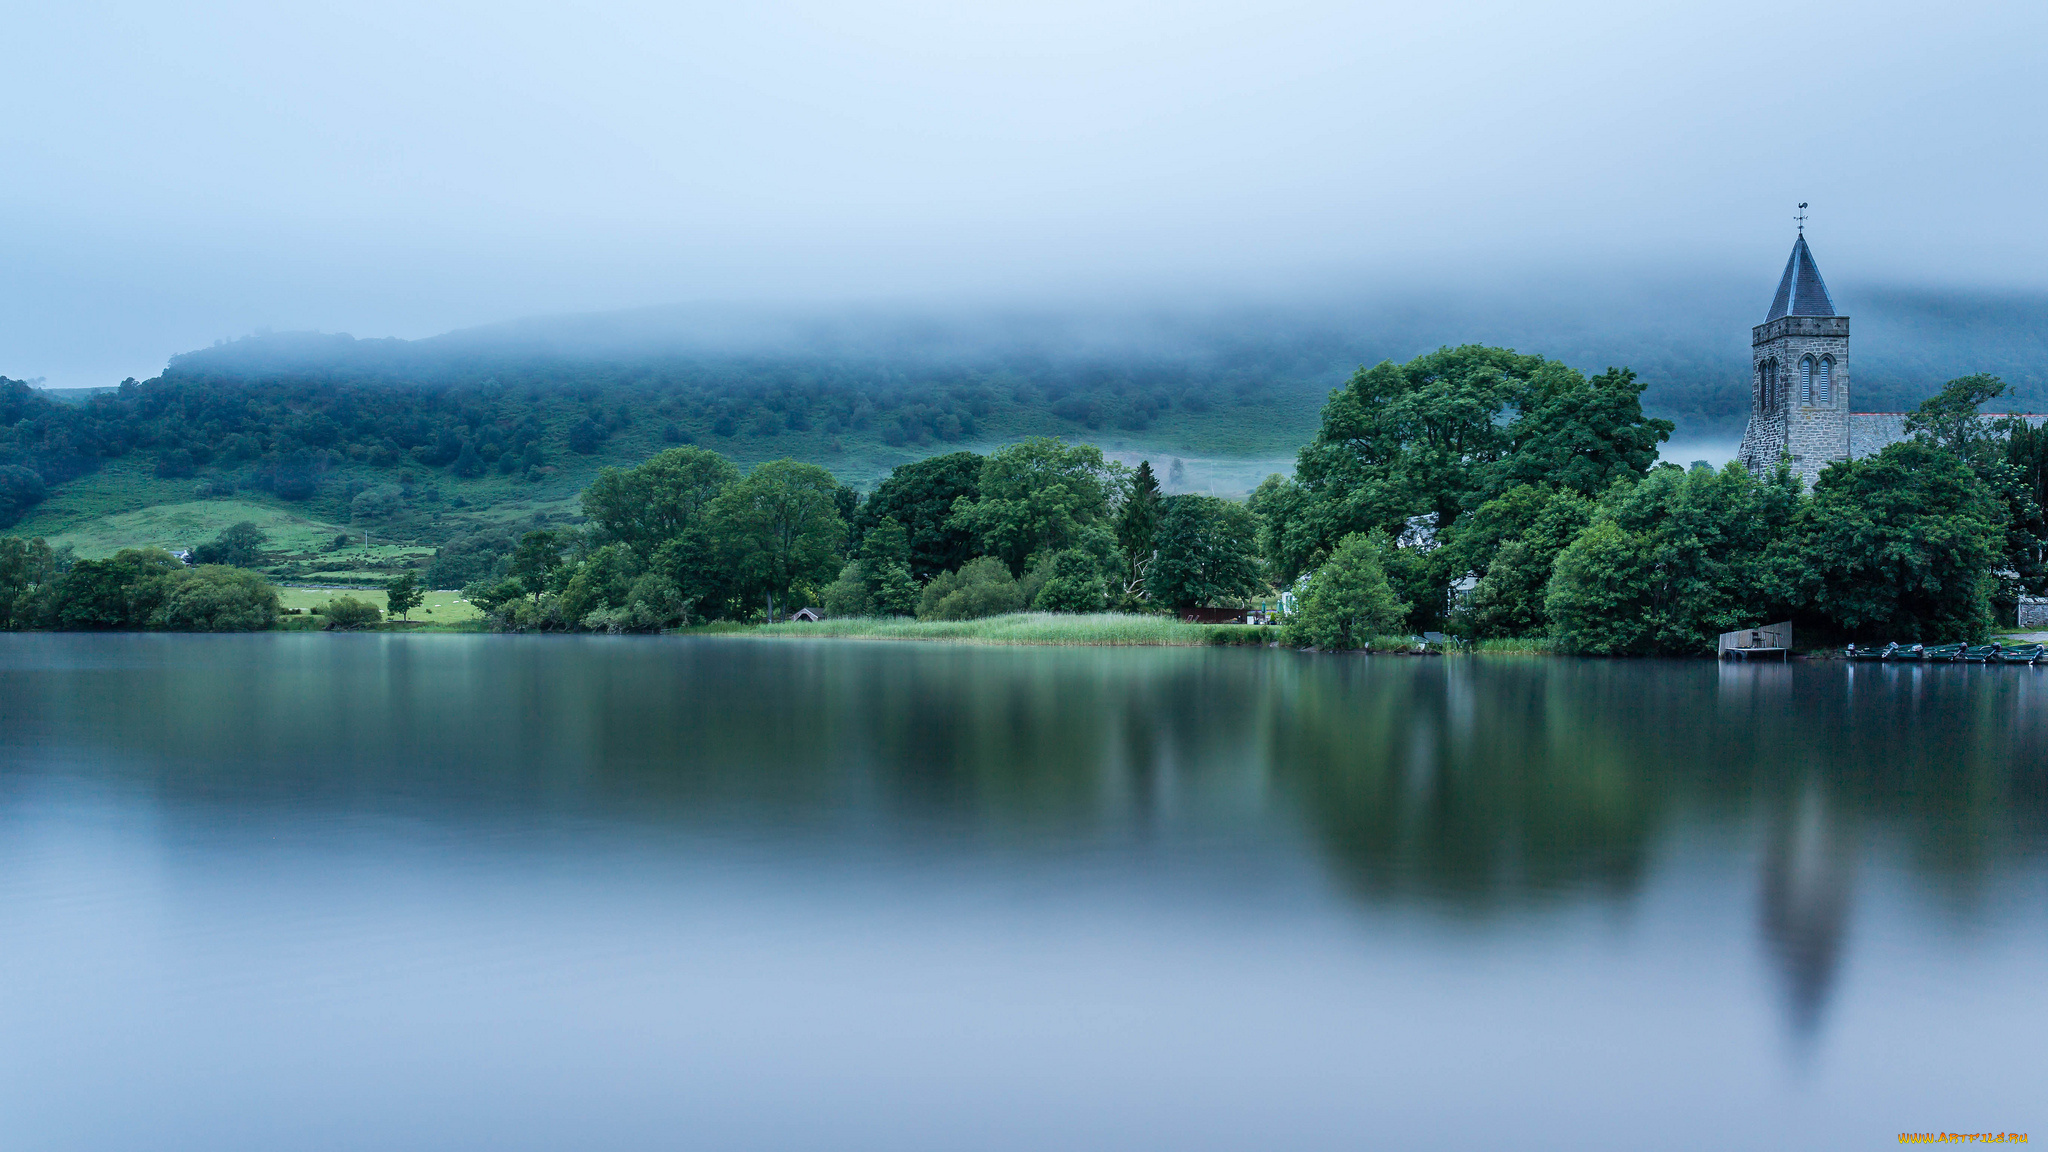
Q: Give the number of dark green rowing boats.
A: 6